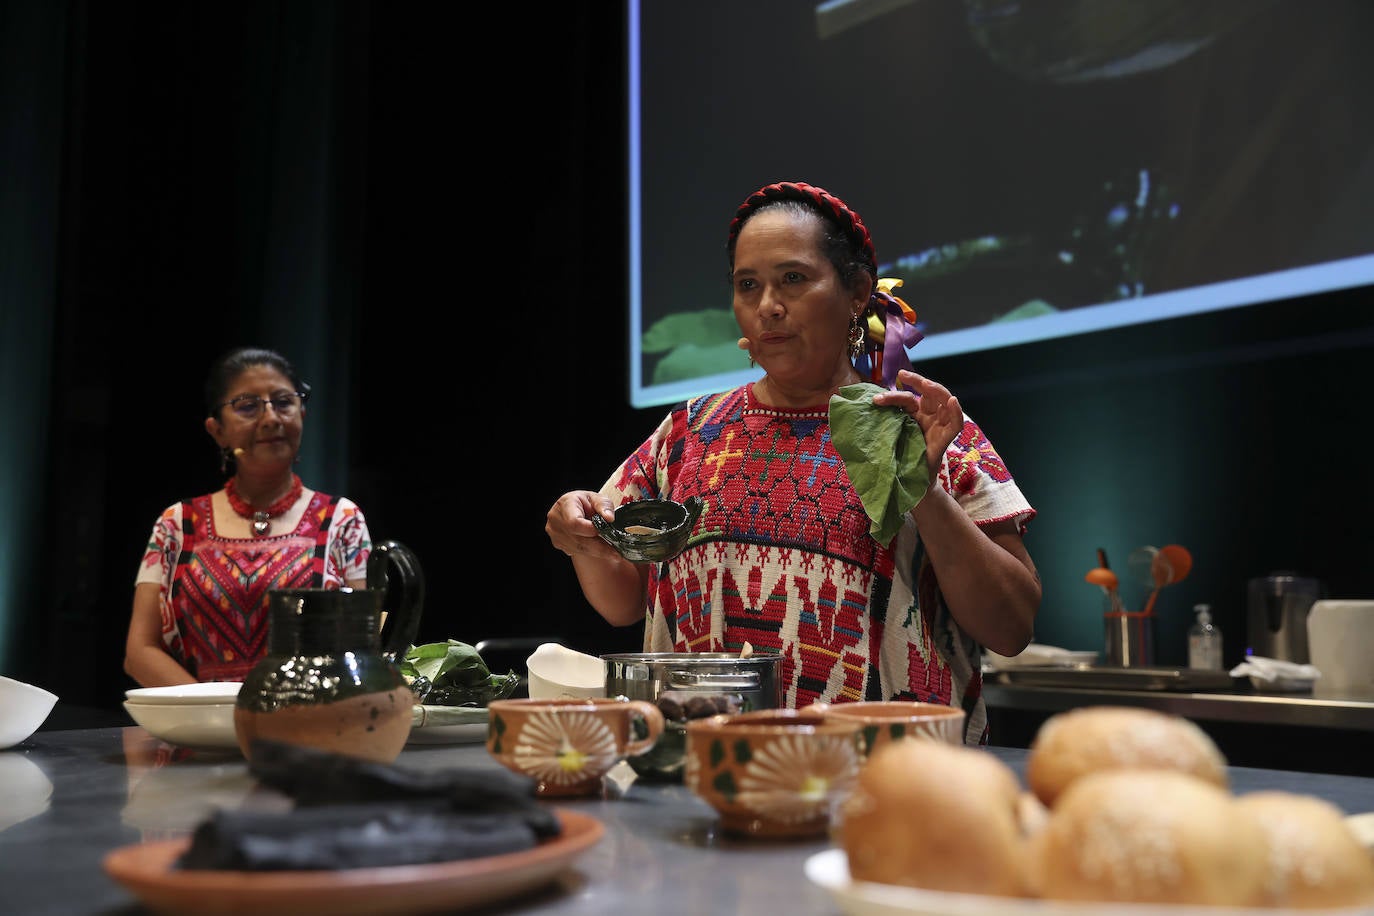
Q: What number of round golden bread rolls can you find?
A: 4